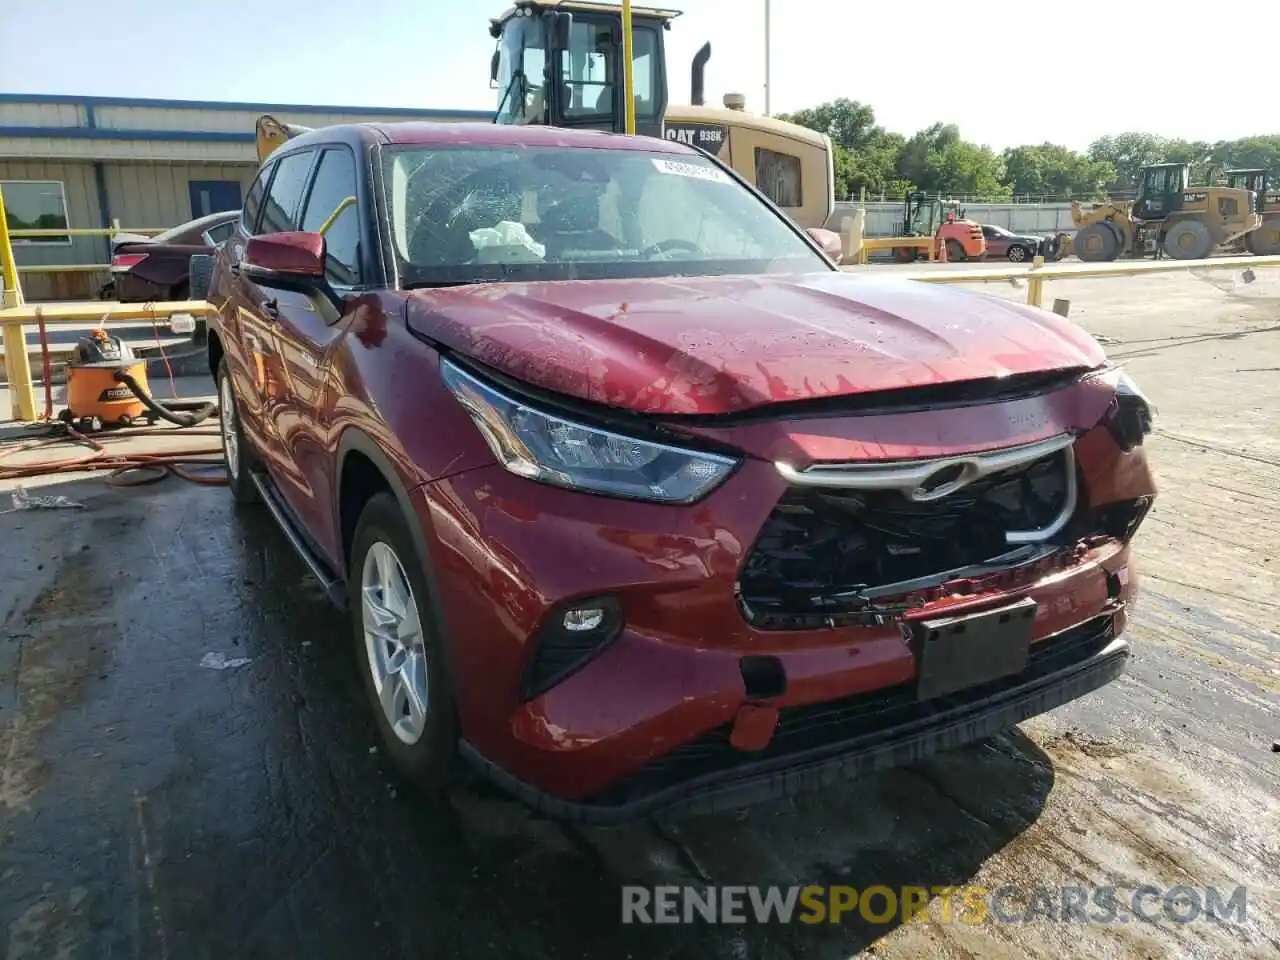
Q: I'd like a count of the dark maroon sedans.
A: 1